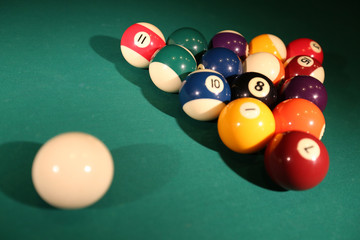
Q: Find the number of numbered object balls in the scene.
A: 15